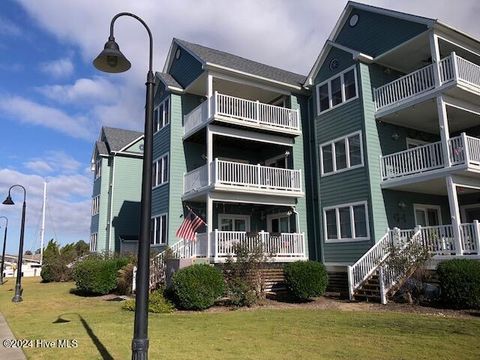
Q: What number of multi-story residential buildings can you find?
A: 2